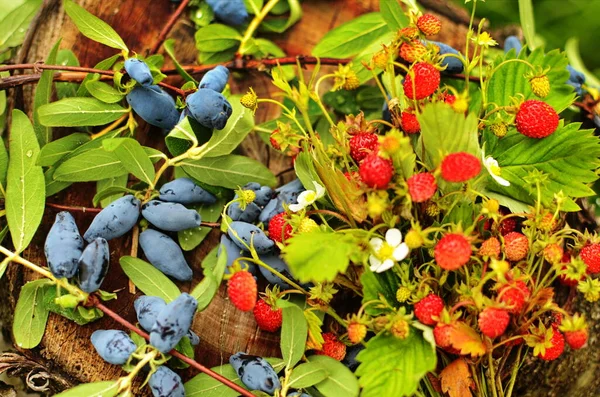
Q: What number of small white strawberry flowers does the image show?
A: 3